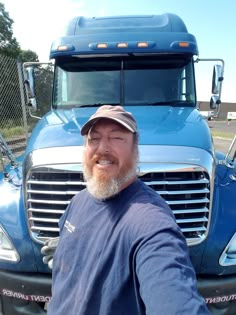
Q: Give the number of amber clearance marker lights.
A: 5